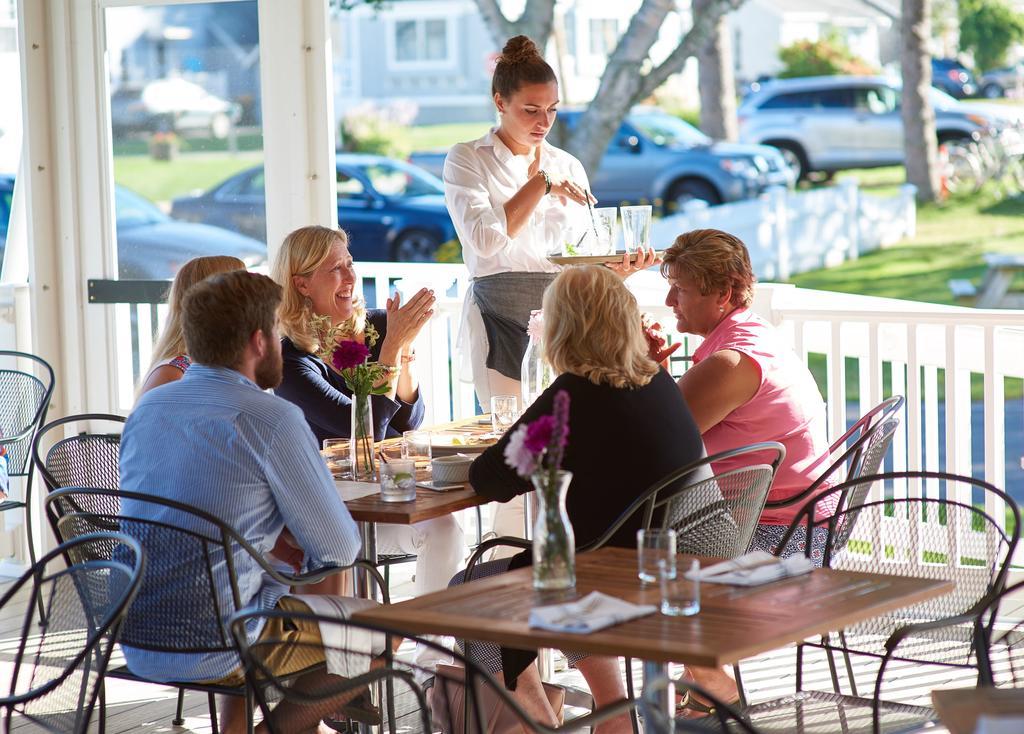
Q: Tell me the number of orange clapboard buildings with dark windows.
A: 0